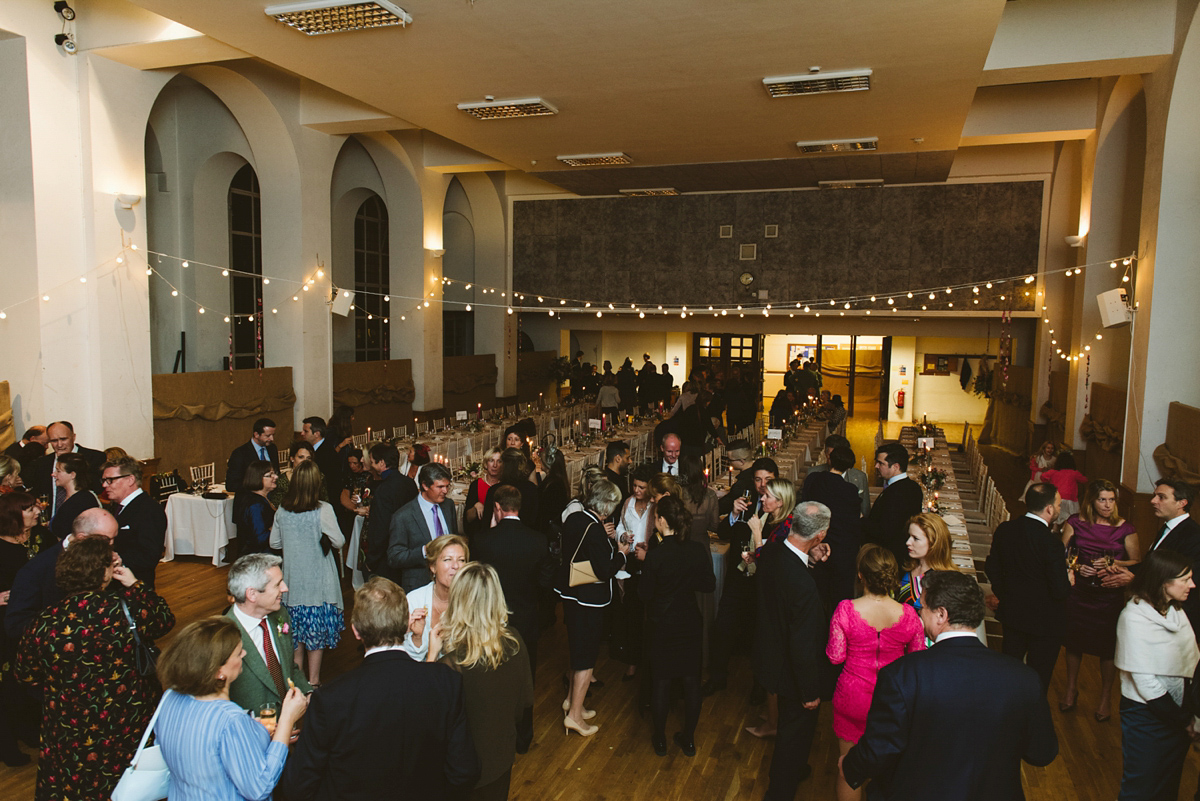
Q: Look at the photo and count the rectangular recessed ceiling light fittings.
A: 7